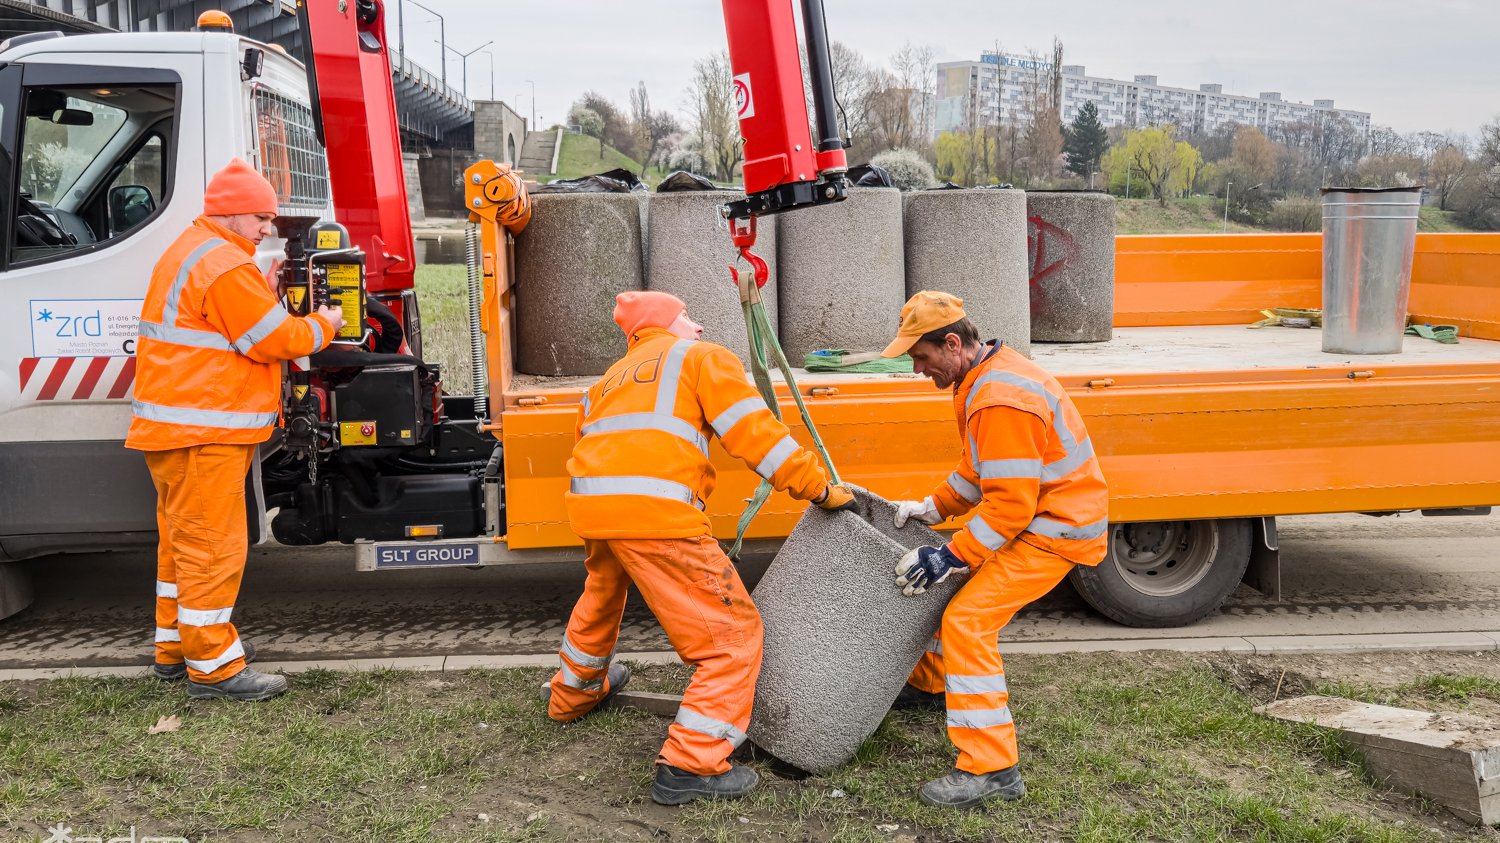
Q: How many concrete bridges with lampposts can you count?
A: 1